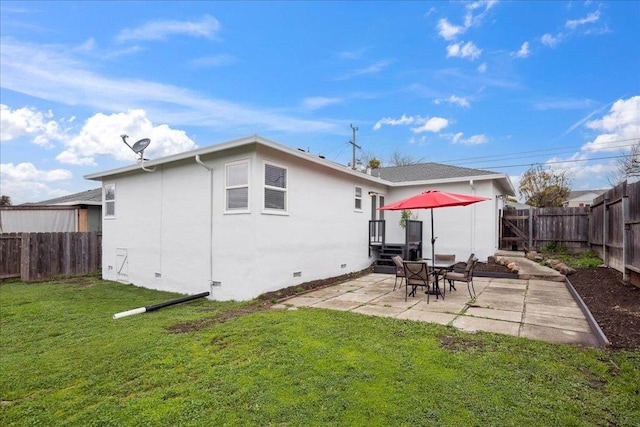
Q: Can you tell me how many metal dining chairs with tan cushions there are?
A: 4